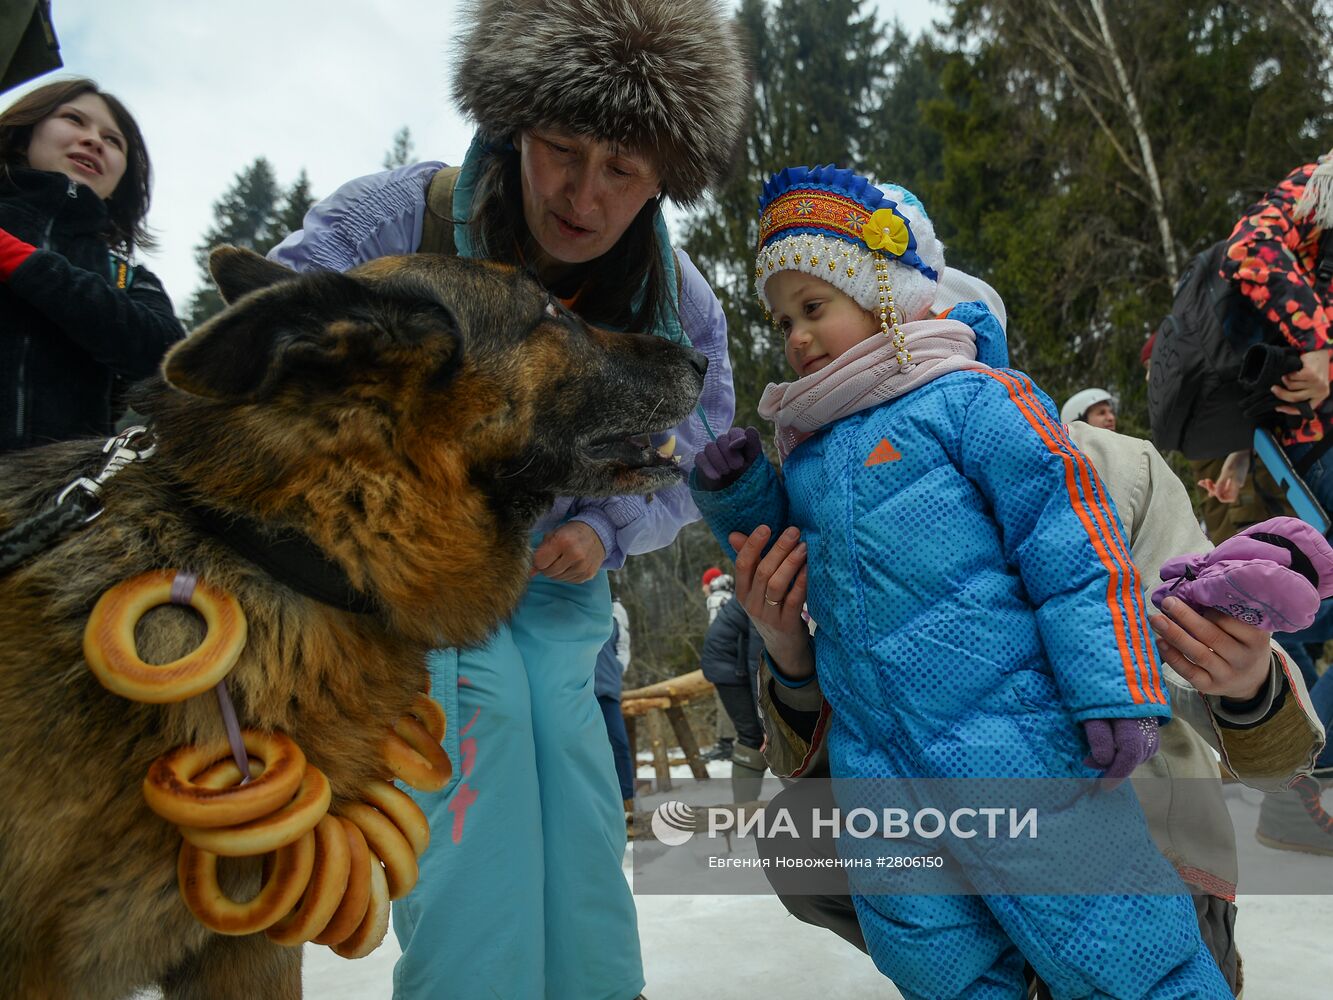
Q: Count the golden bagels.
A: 11